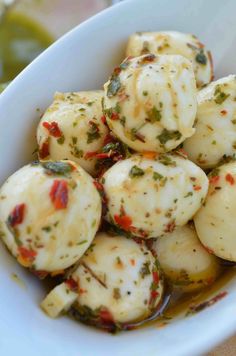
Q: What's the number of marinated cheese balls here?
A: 9